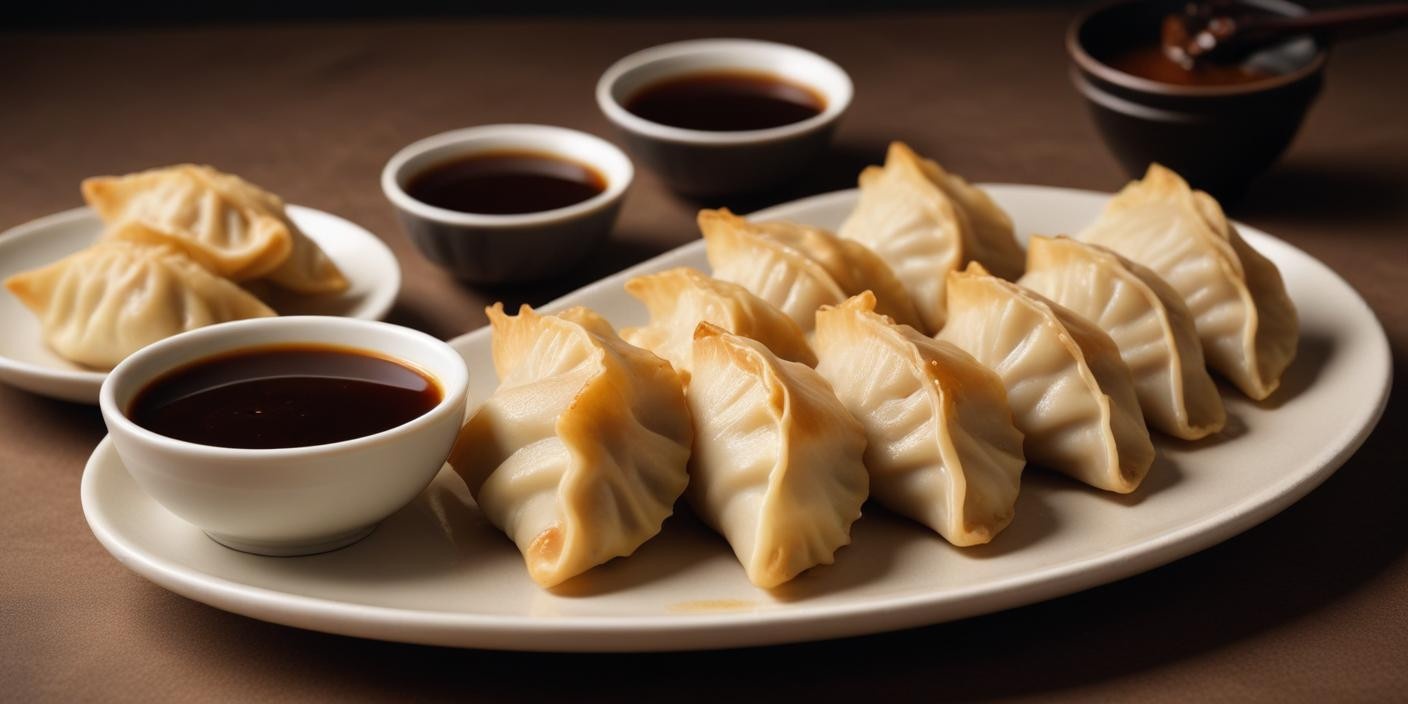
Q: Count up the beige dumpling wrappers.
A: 12